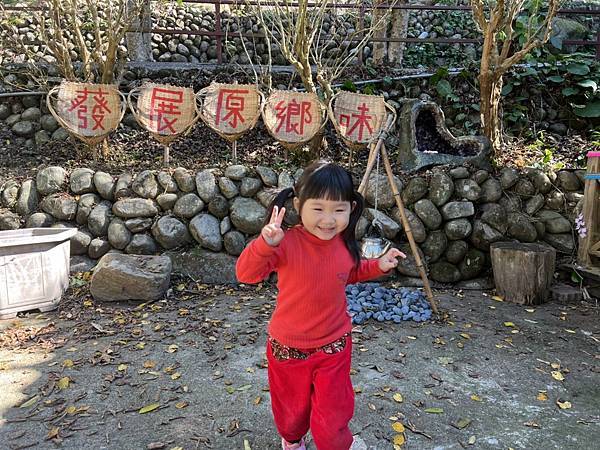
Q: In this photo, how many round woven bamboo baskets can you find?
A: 5